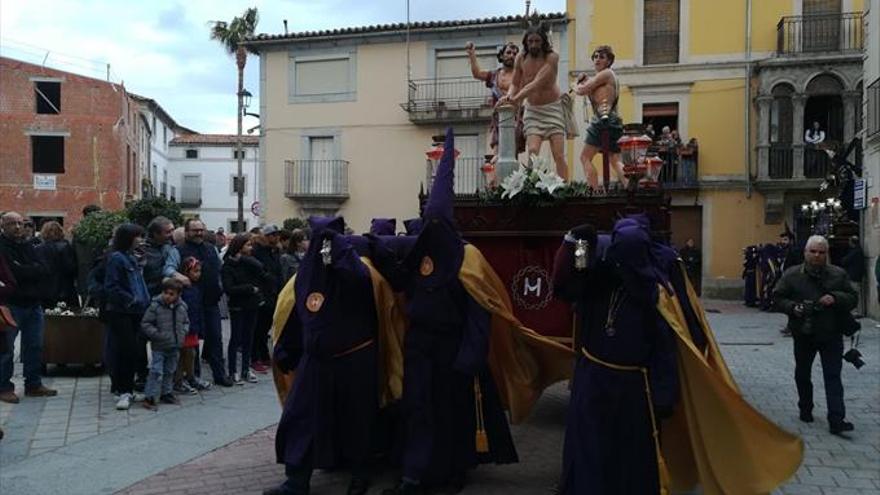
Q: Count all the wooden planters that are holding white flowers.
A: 1